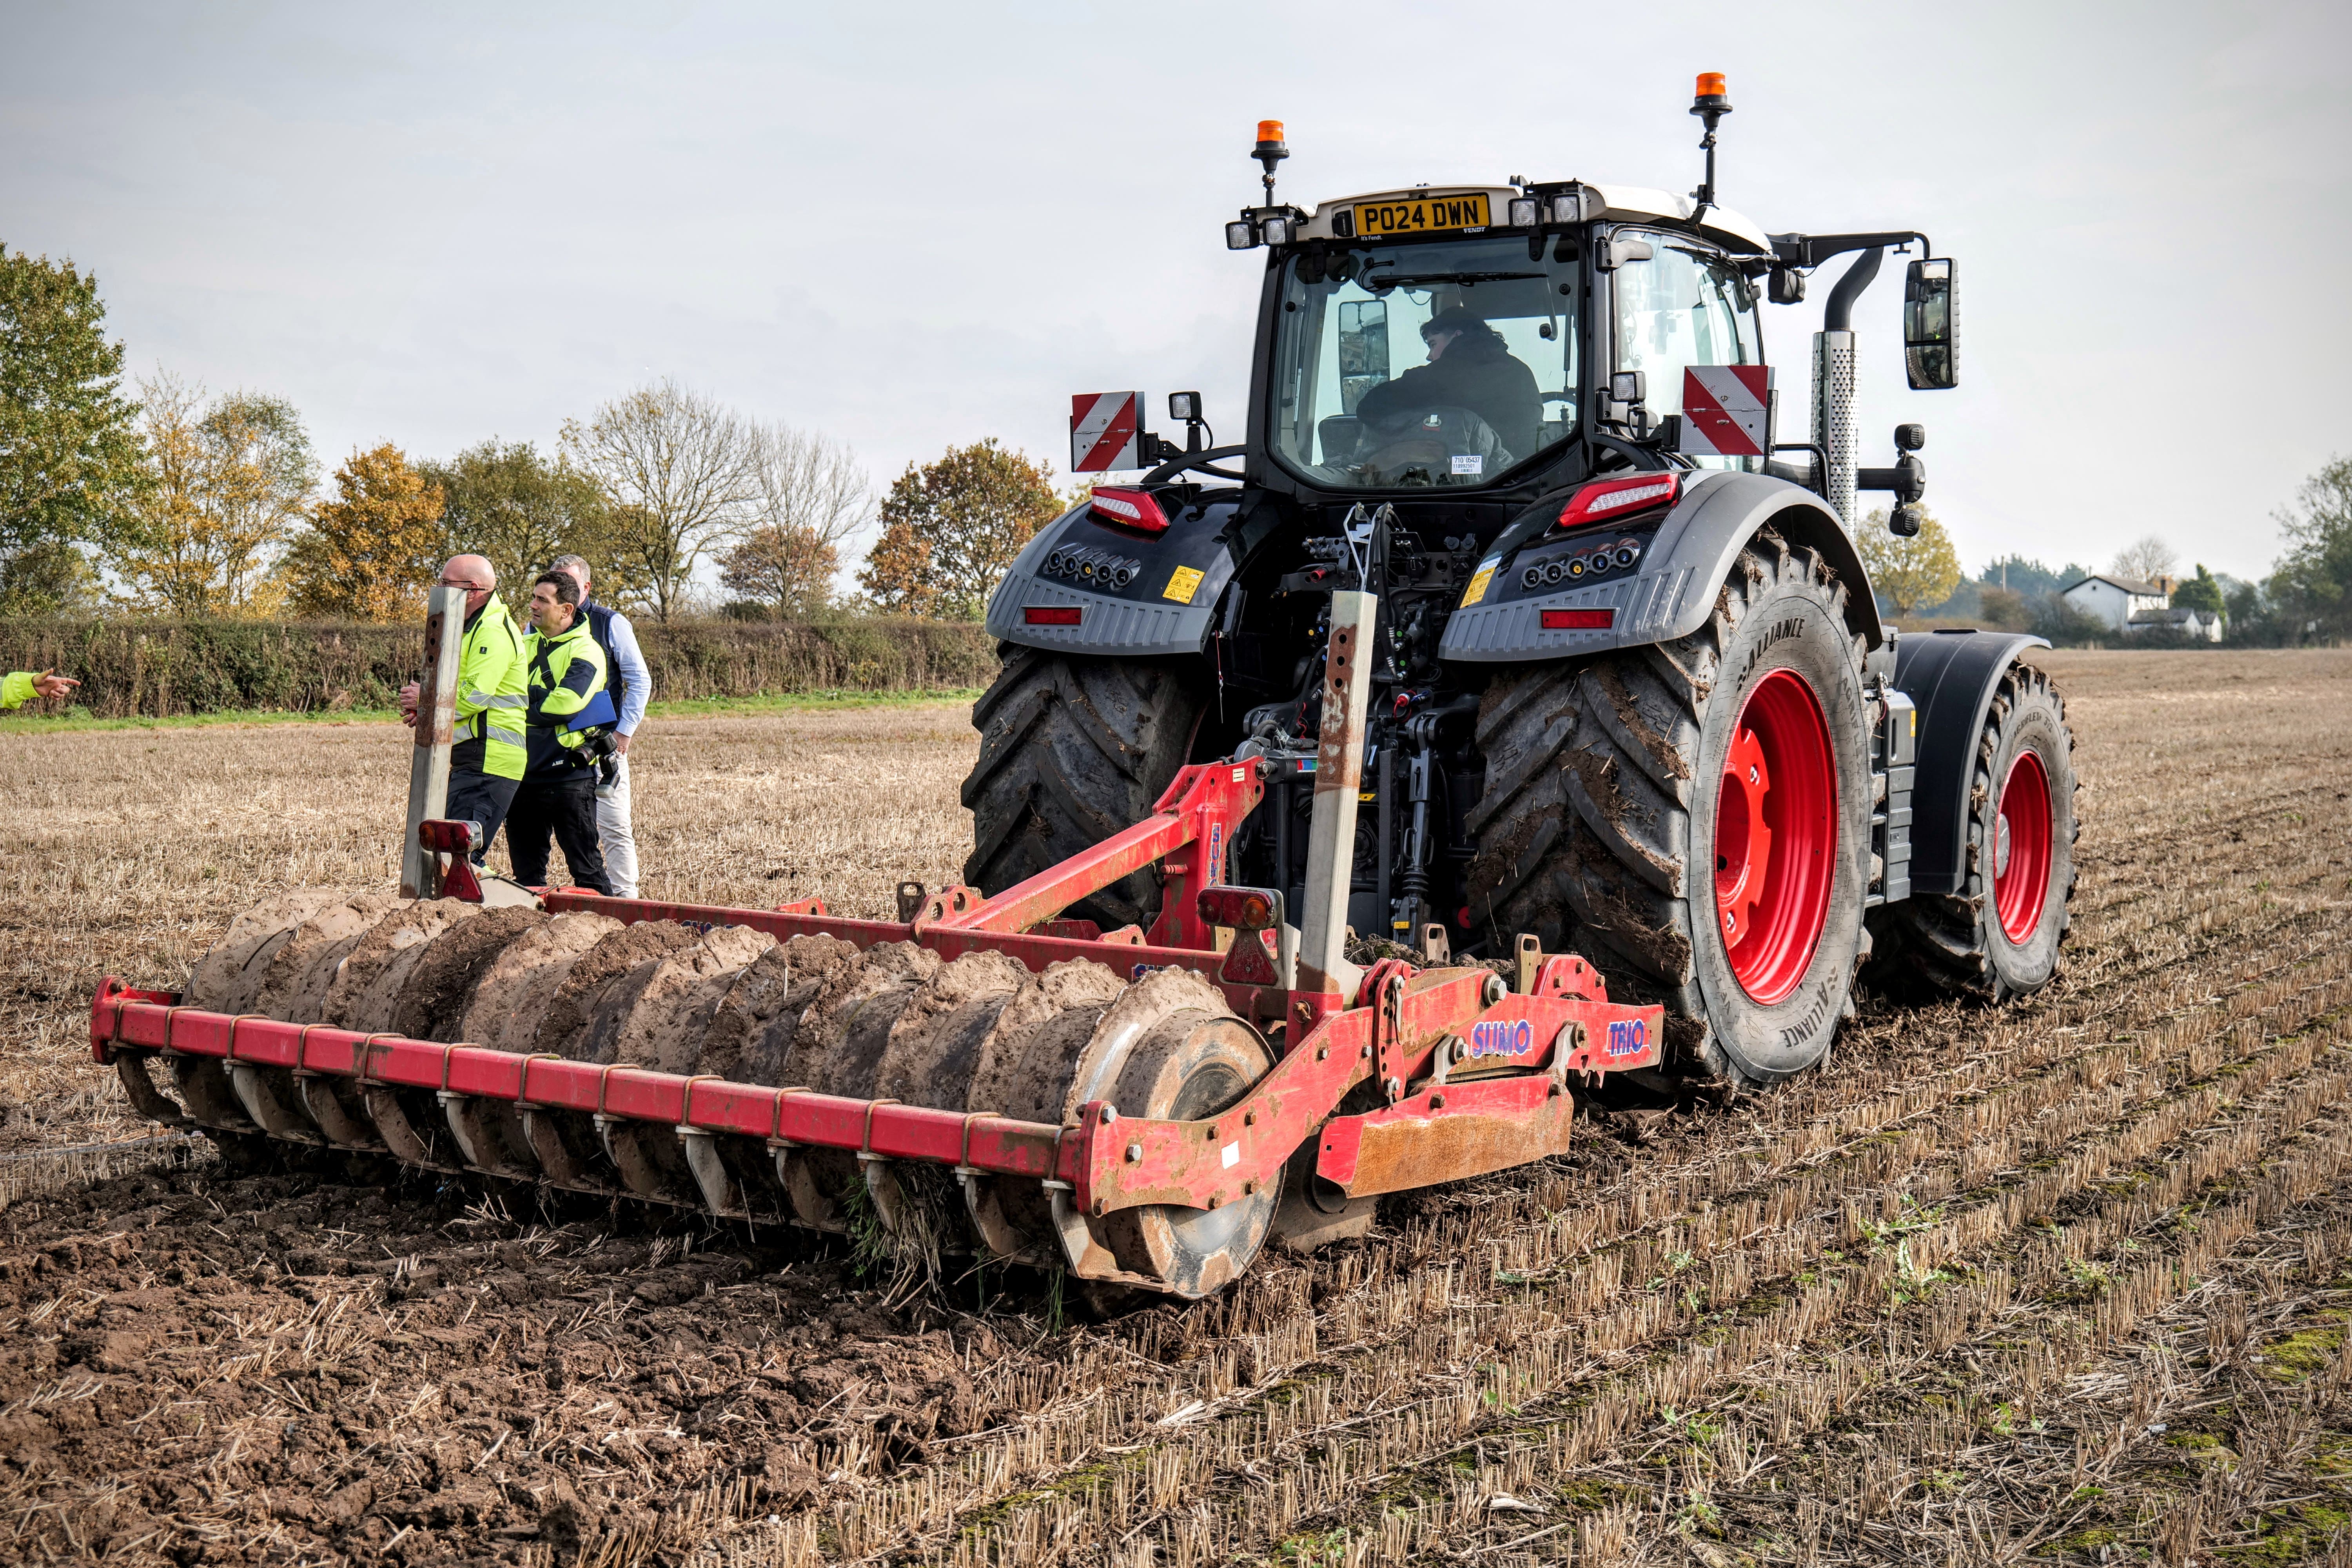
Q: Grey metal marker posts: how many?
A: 2